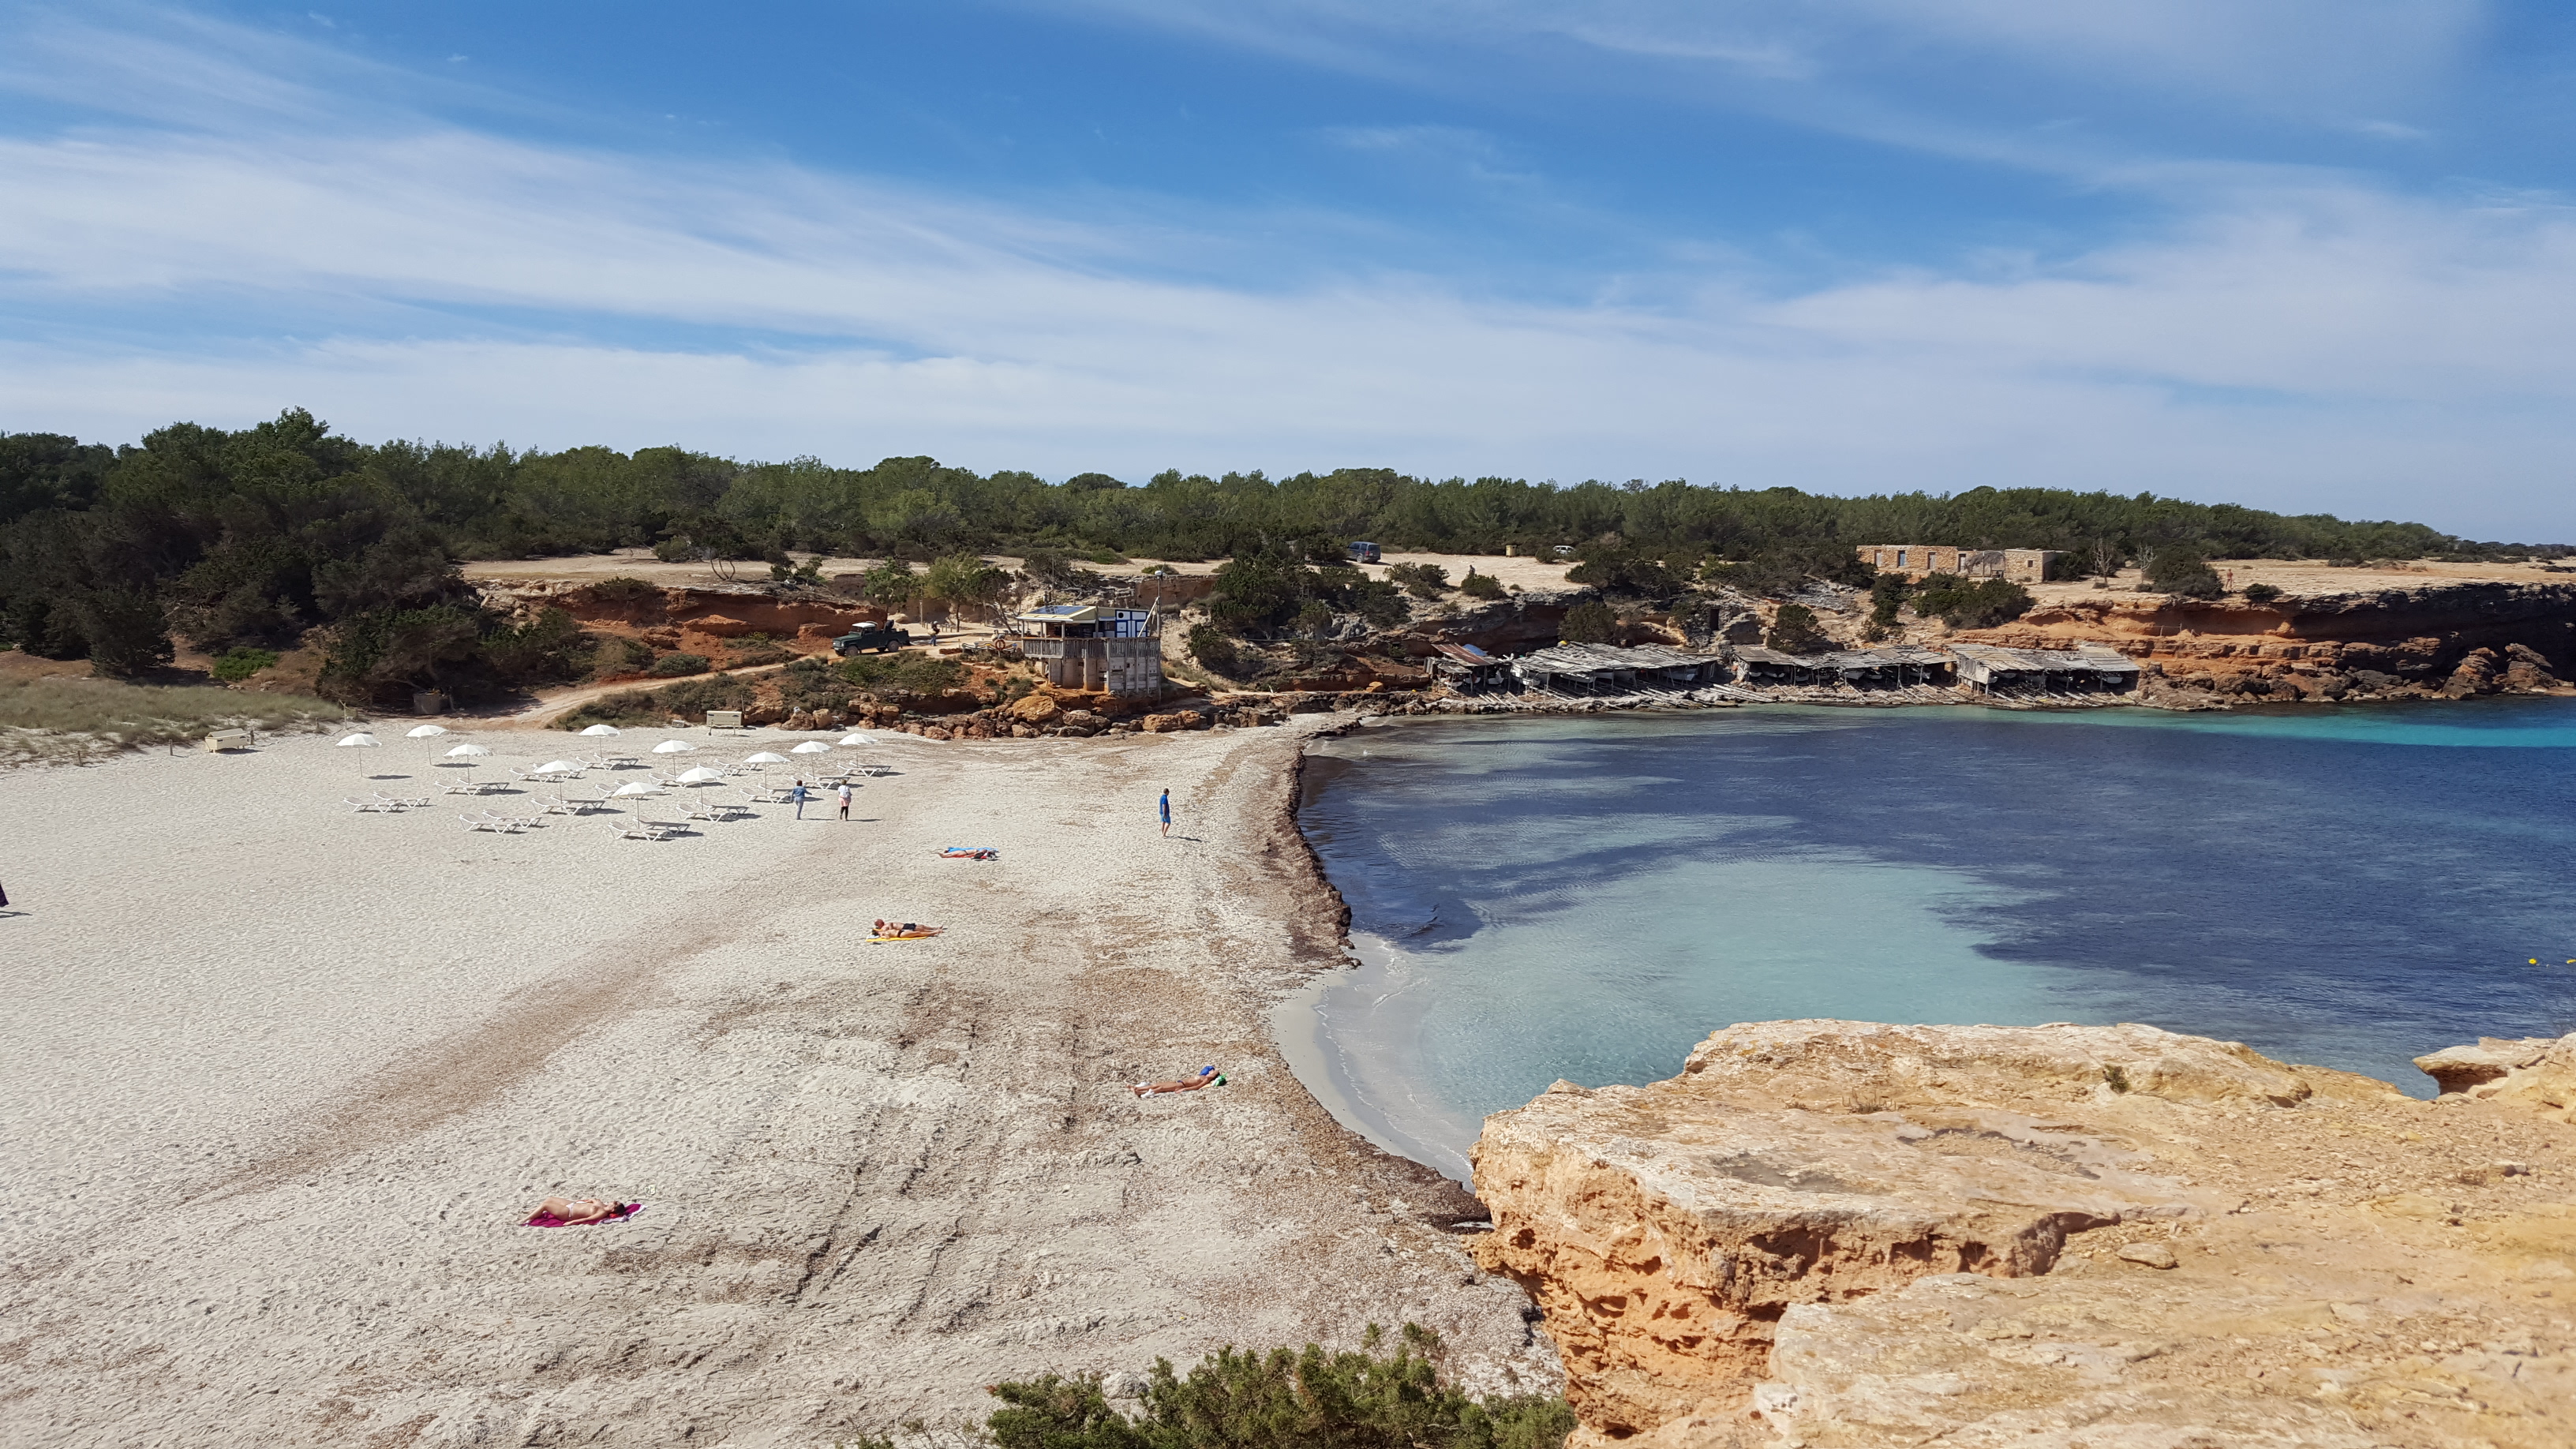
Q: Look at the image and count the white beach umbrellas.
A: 11